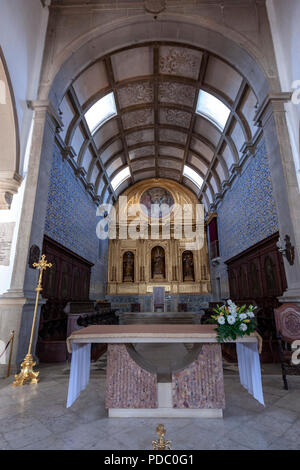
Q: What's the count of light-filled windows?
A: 4